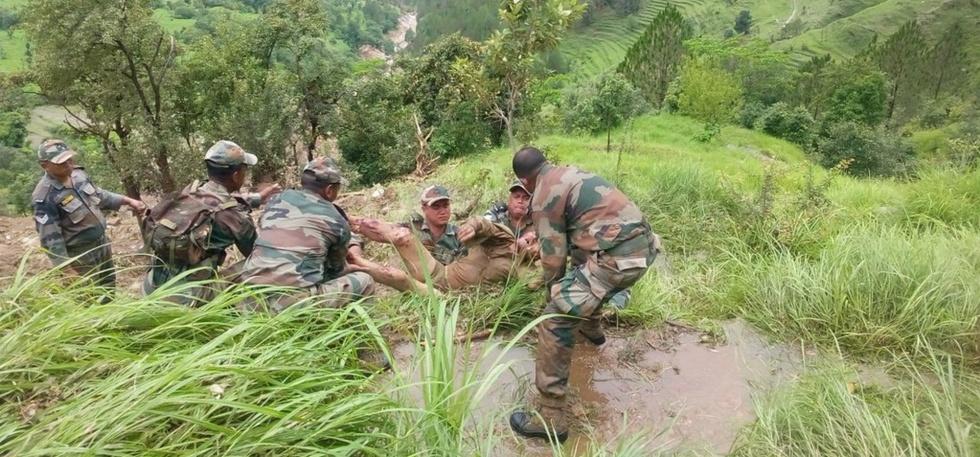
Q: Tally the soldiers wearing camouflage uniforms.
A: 6